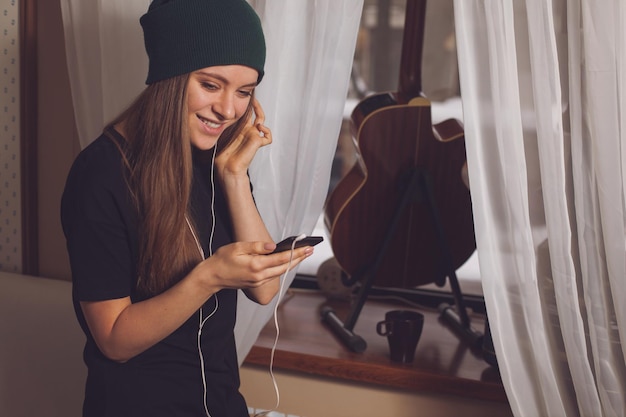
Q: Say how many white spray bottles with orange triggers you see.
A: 0